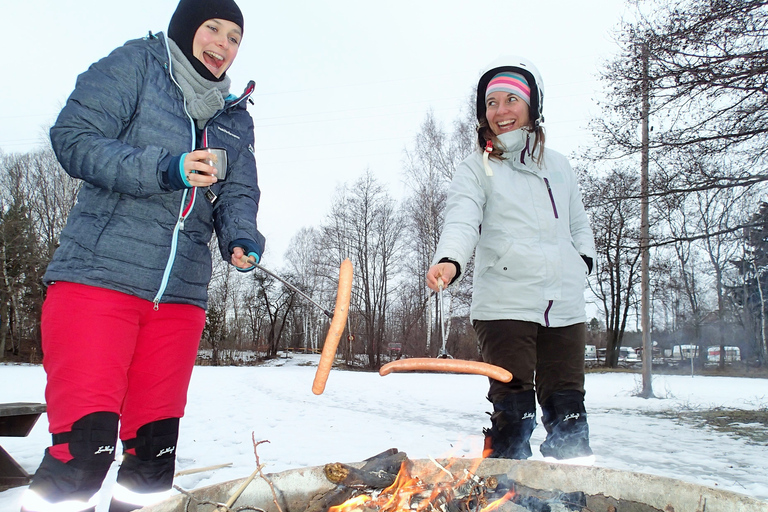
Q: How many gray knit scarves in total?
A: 1